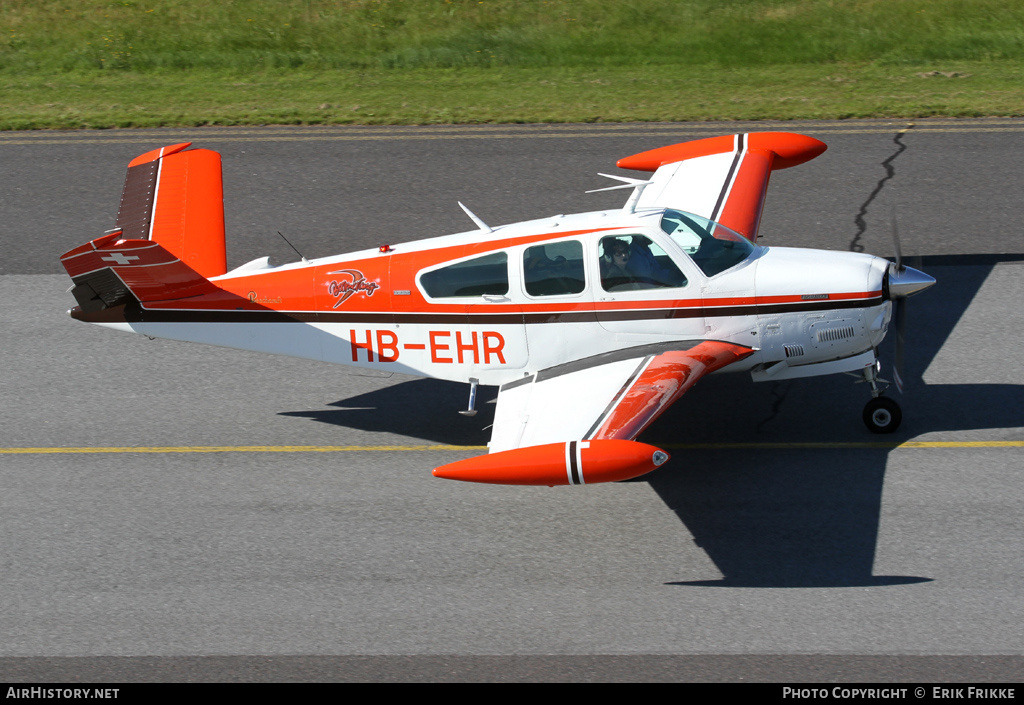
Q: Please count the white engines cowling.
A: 1